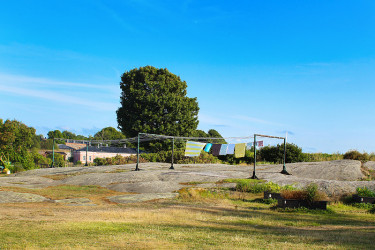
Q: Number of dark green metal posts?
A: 6